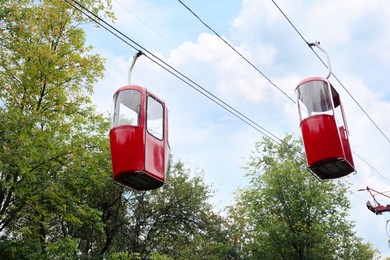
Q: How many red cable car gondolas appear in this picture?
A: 2